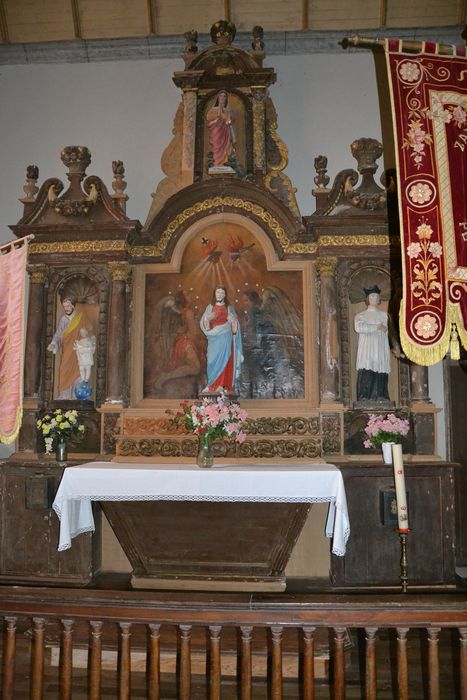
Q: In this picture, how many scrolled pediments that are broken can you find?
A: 2